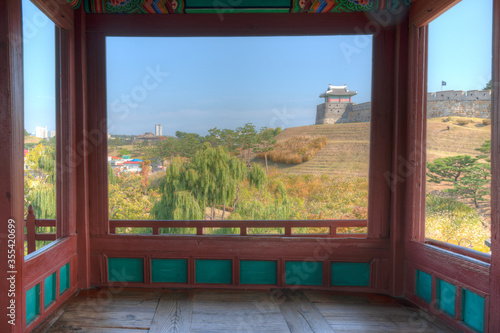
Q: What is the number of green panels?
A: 12